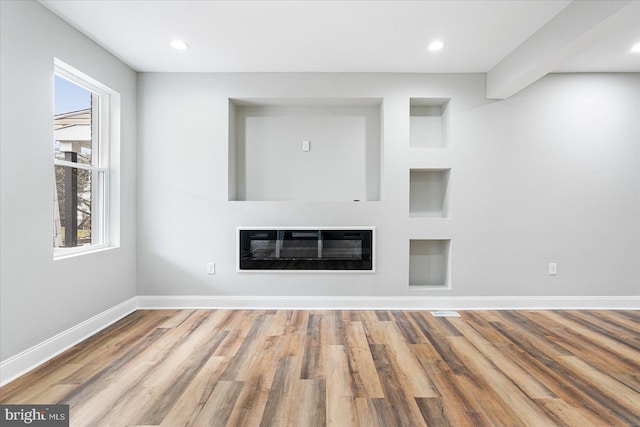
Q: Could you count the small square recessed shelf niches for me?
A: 3